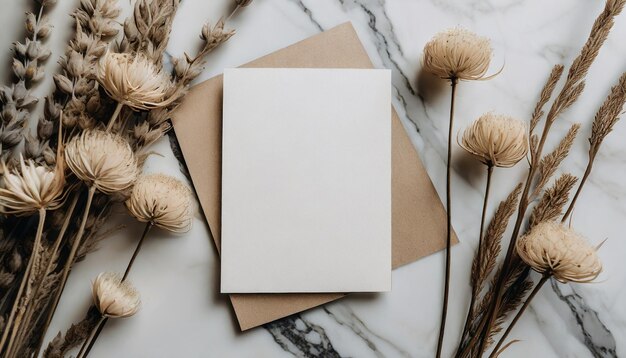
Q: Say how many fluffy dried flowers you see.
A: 8